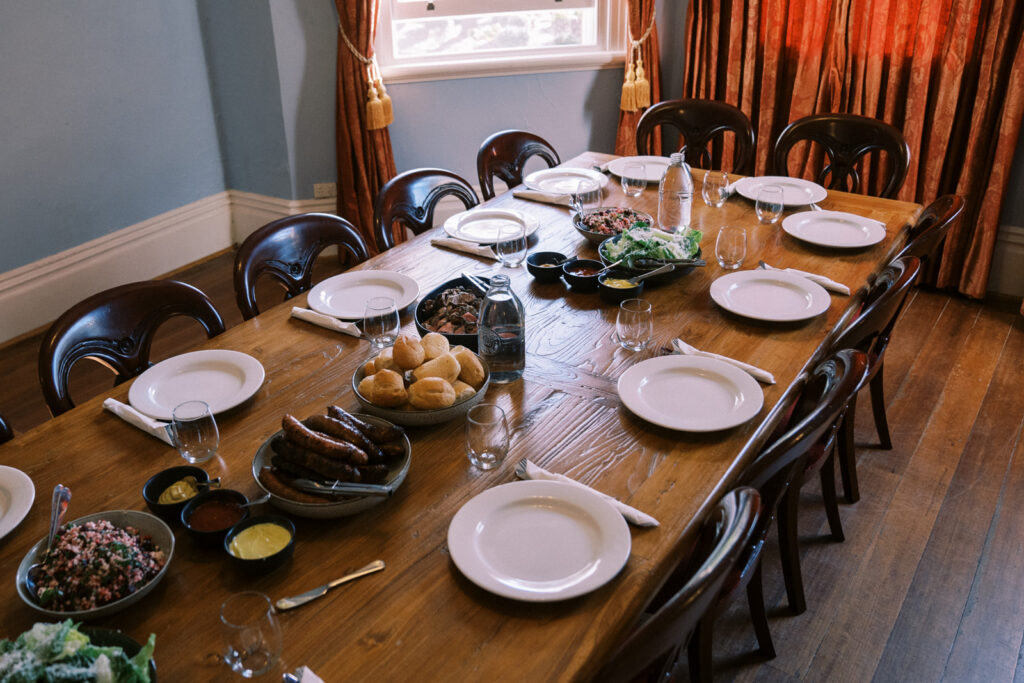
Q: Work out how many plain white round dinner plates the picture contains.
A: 11